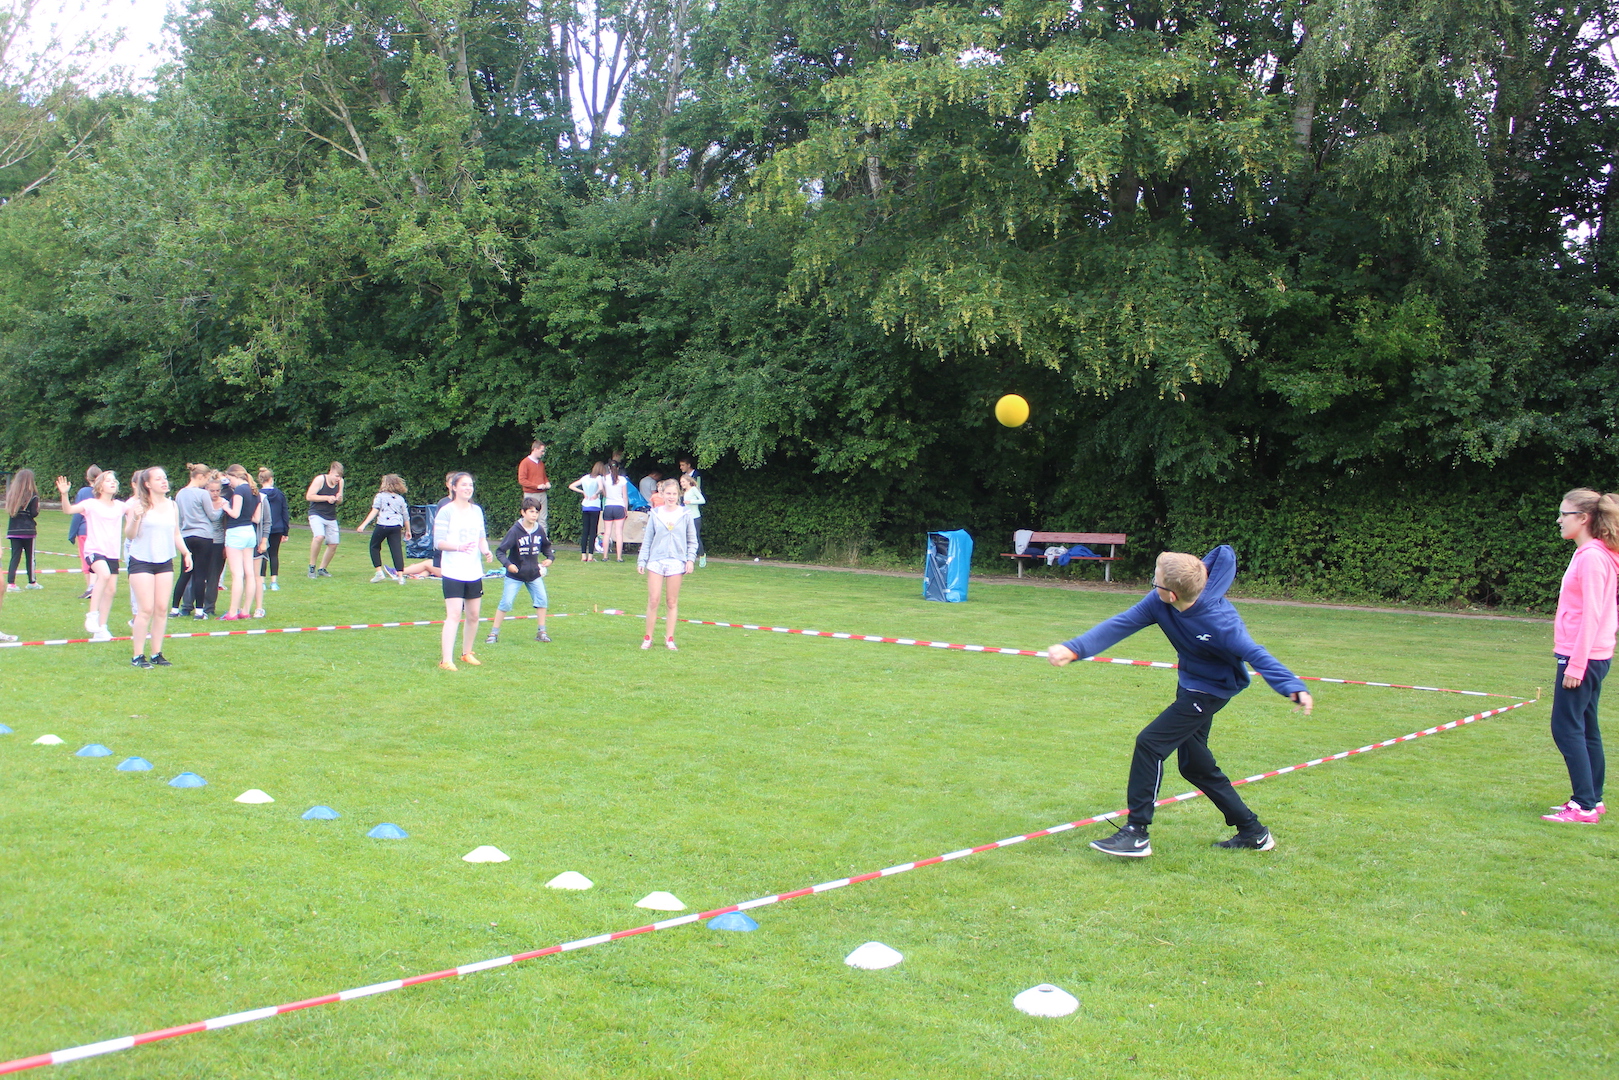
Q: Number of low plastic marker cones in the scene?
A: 14